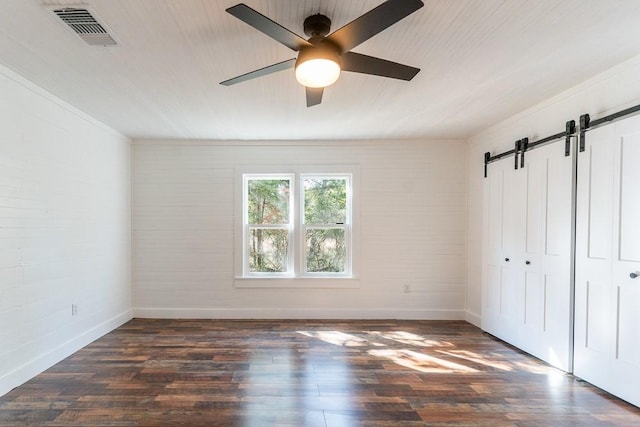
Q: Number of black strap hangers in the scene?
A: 5